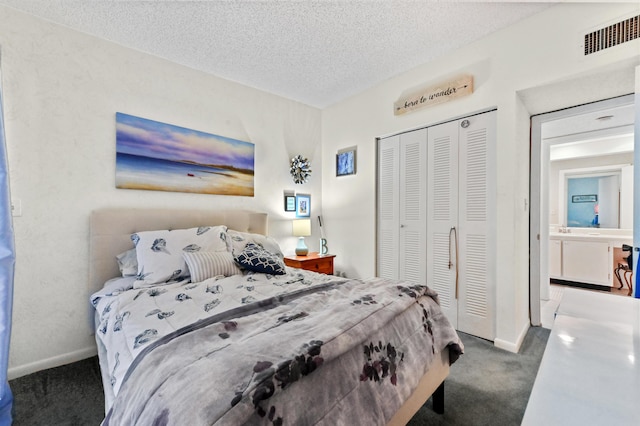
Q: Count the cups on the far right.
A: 0